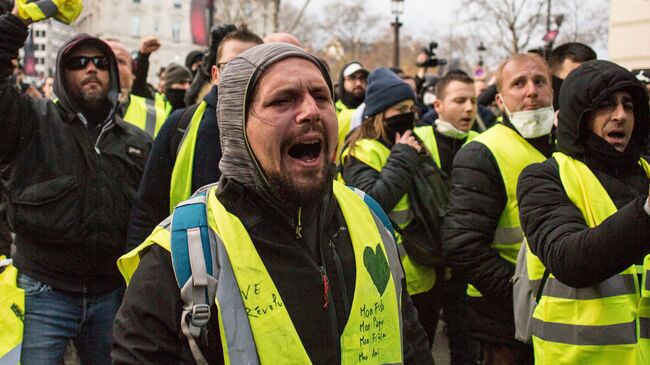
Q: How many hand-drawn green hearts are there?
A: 1